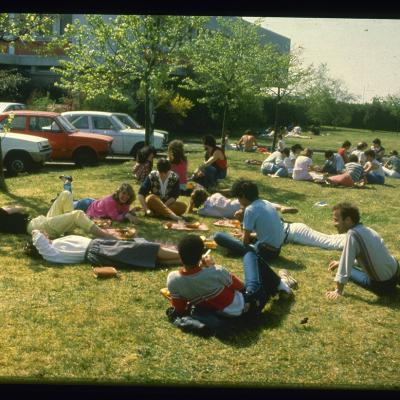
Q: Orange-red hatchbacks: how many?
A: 1